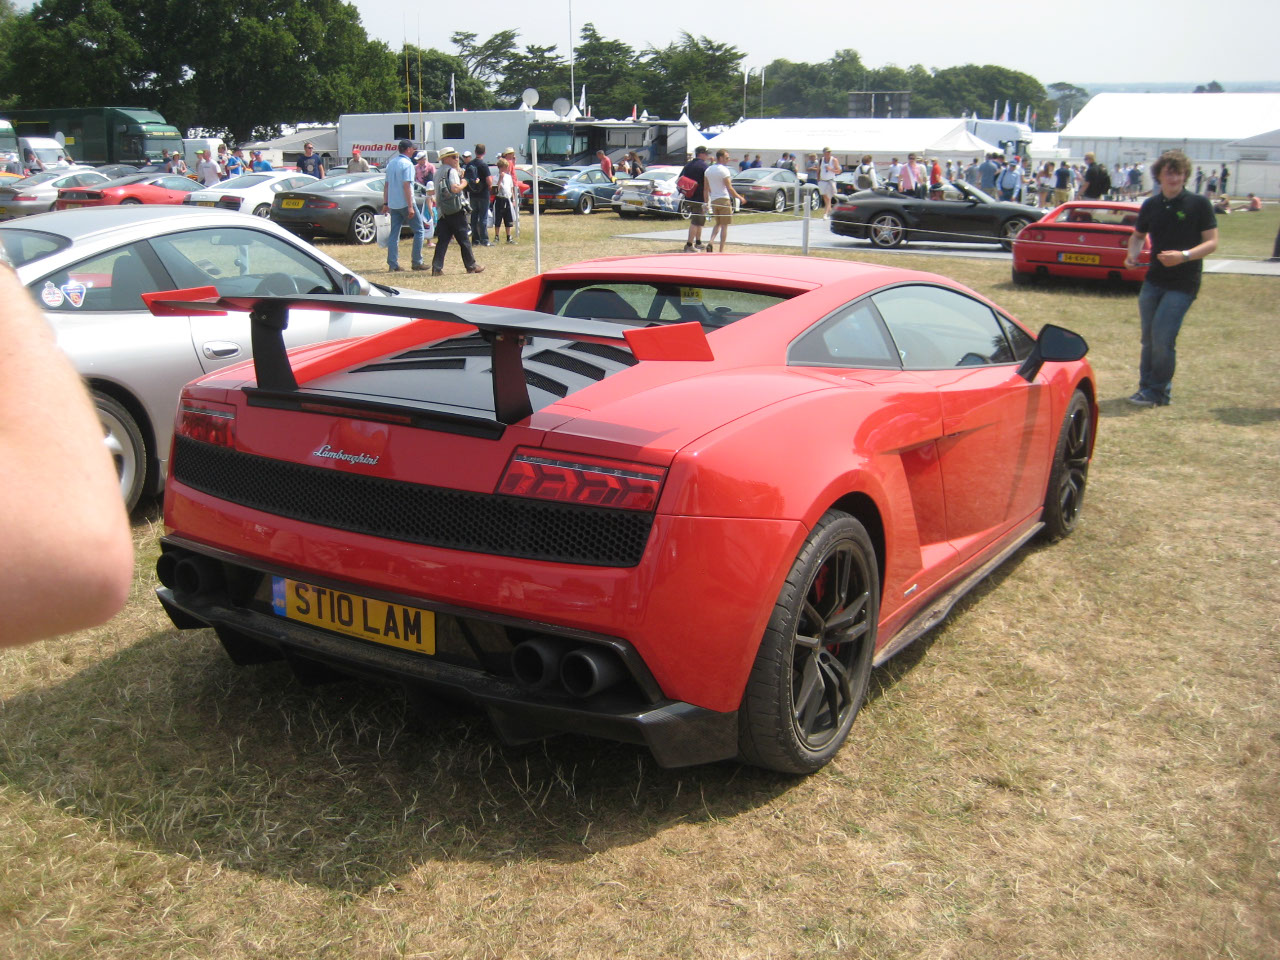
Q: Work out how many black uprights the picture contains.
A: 2